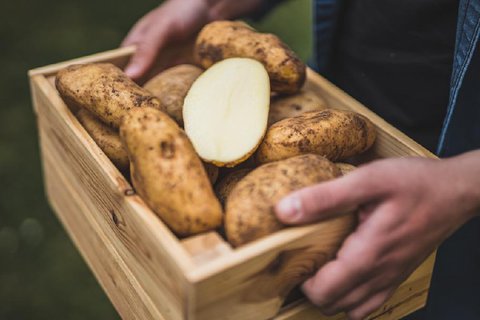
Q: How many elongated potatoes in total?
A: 4